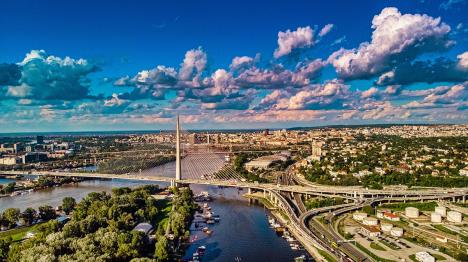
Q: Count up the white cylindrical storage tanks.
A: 8